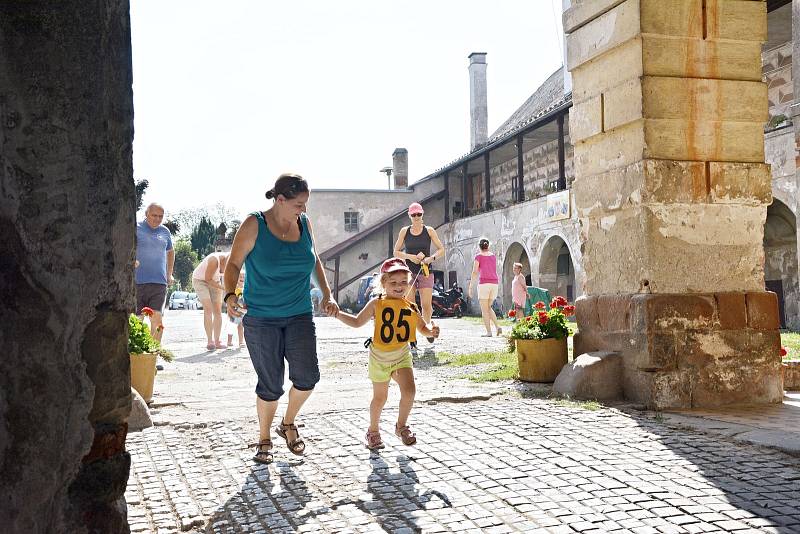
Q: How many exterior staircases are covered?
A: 1